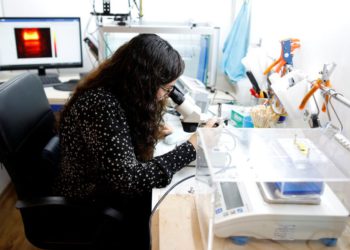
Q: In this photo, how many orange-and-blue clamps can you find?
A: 1